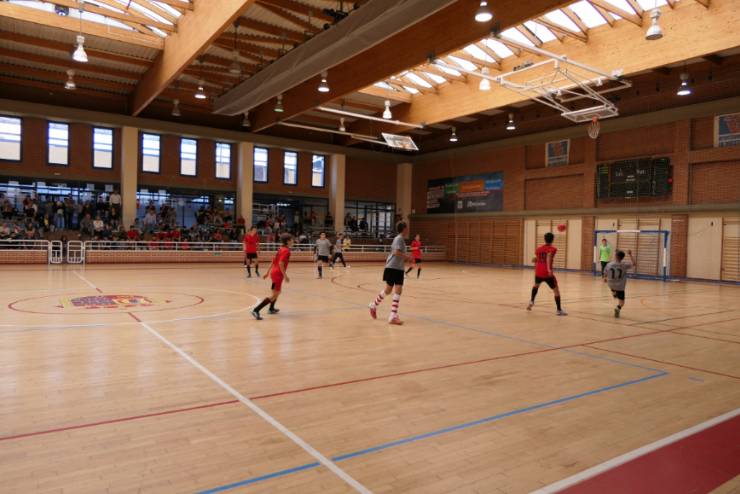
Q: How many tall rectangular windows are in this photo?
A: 9